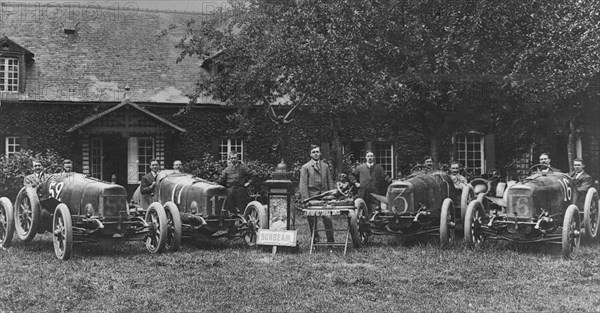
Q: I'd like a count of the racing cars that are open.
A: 4